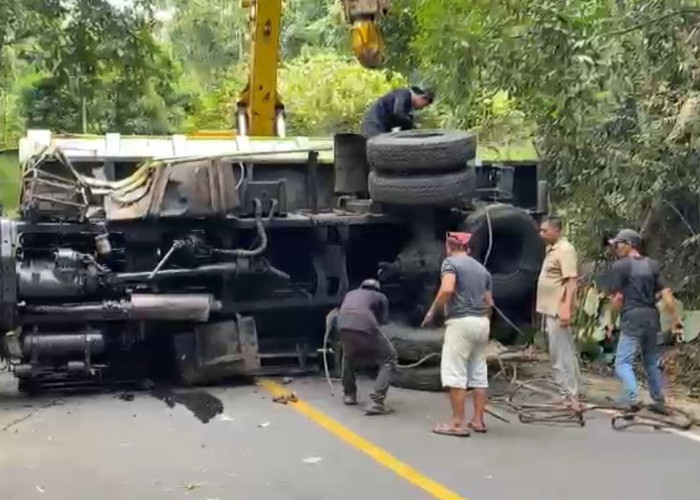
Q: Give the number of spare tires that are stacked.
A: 2